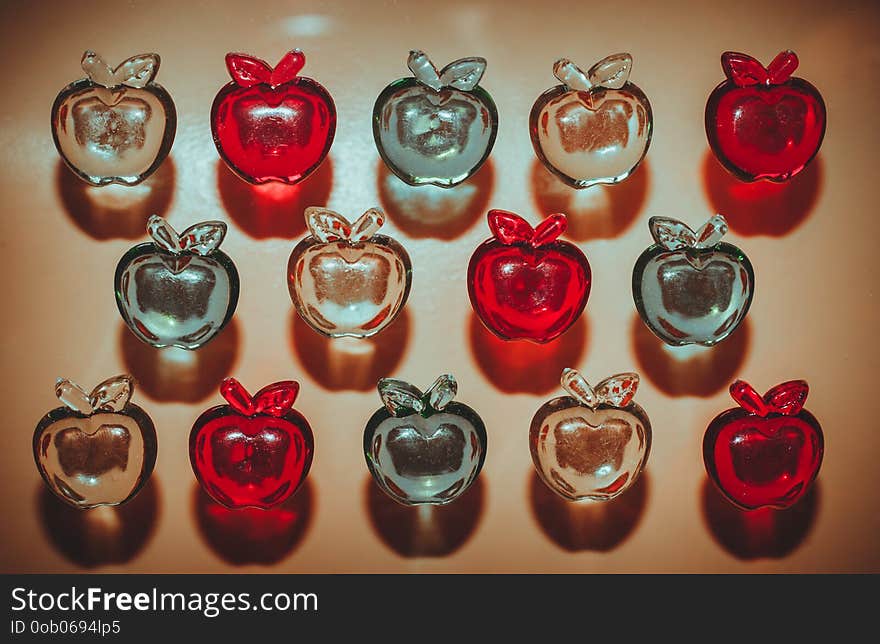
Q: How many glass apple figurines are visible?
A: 14